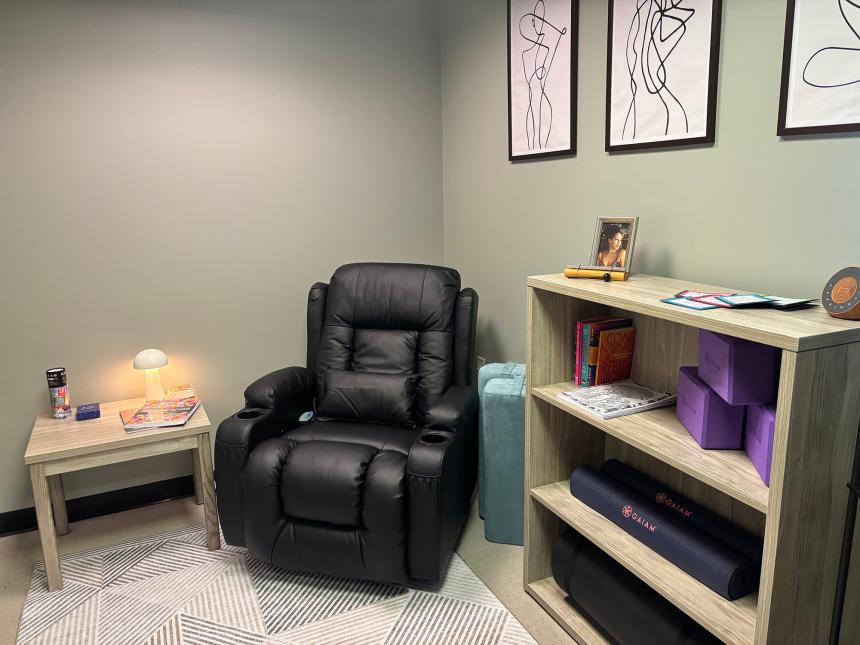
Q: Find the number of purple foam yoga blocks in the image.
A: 3